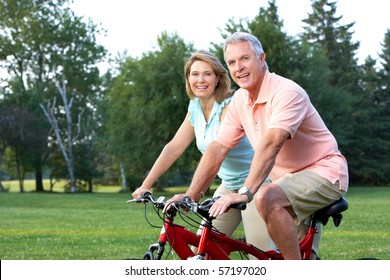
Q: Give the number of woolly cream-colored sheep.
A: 0